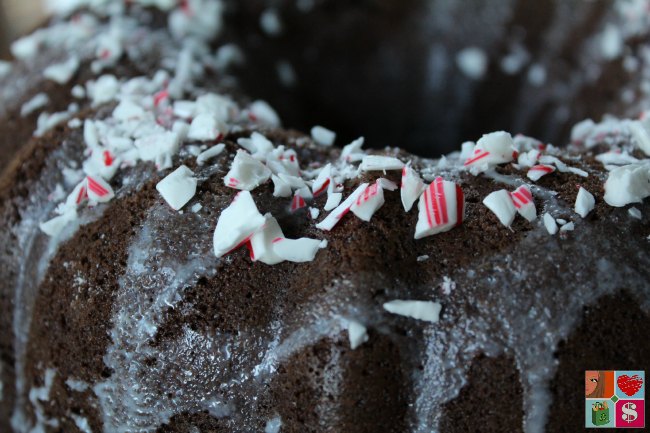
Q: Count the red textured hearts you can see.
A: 1